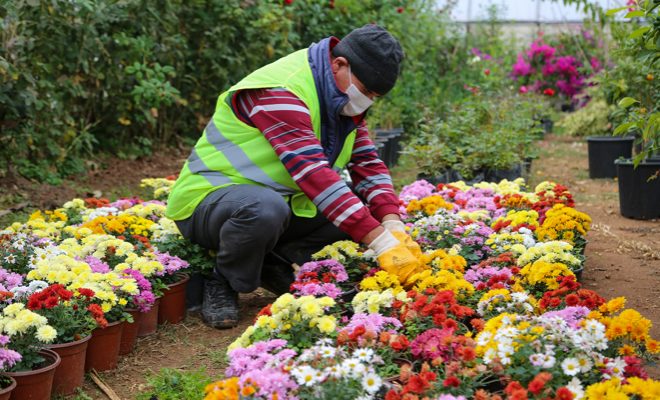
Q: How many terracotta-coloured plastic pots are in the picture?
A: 7